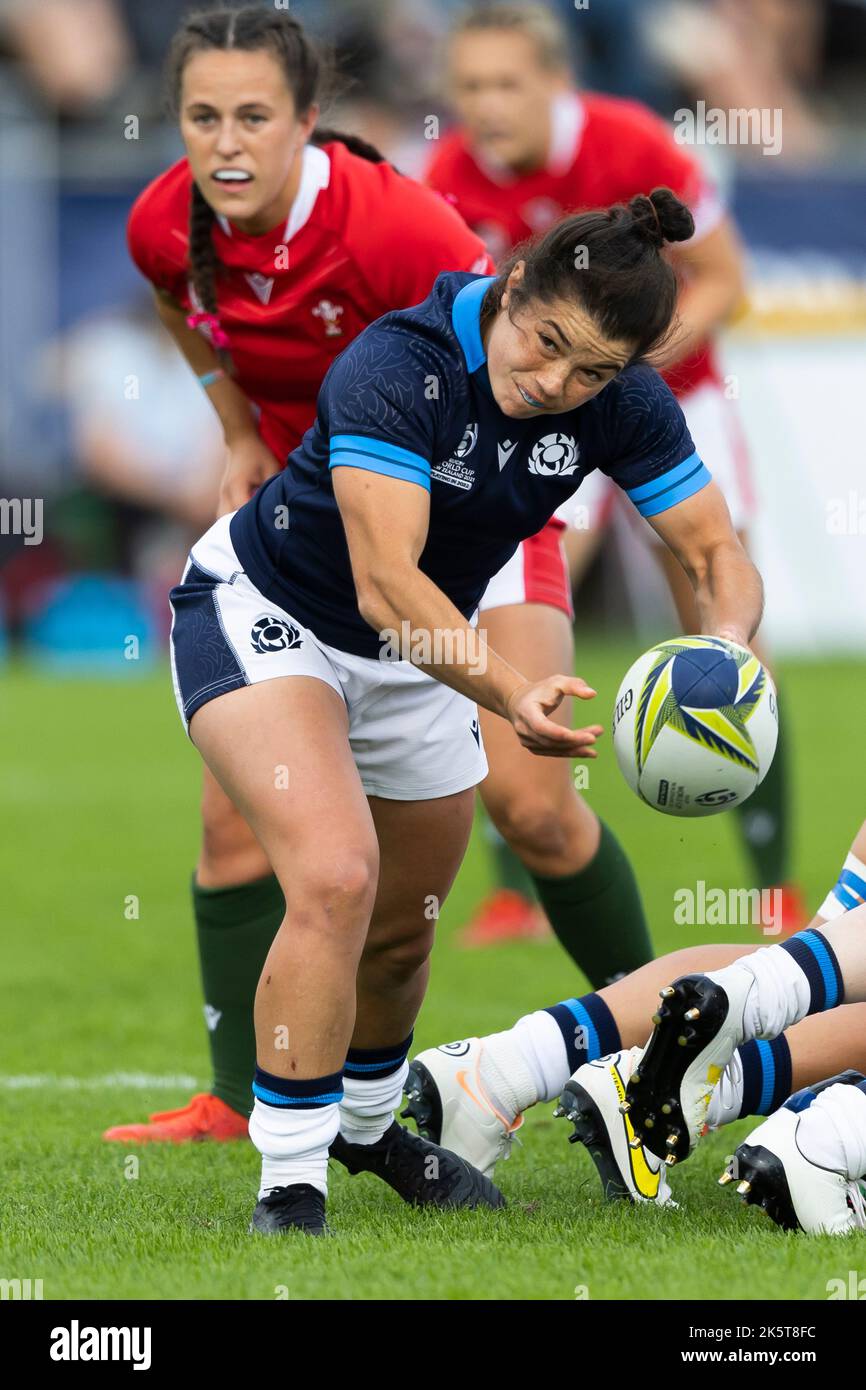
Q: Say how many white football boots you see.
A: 4